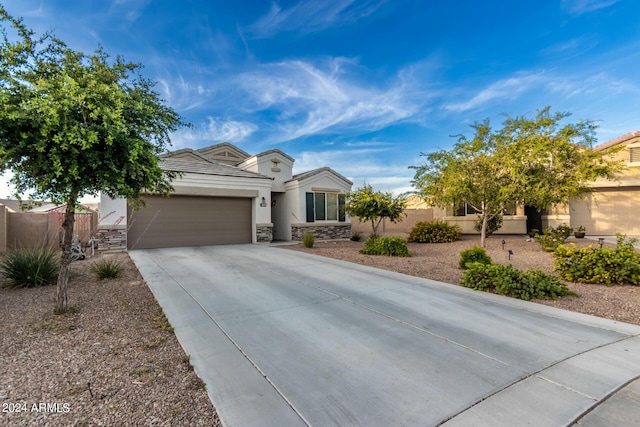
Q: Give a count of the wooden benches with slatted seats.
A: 0